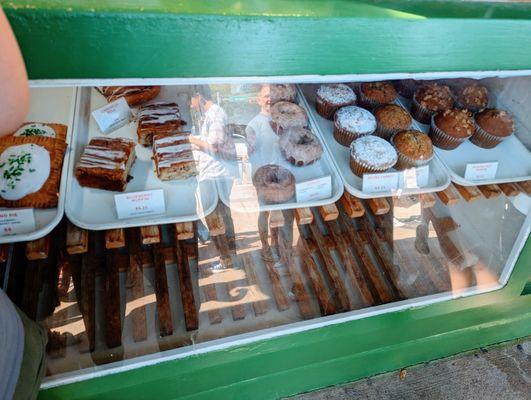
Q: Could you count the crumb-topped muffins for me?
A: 4